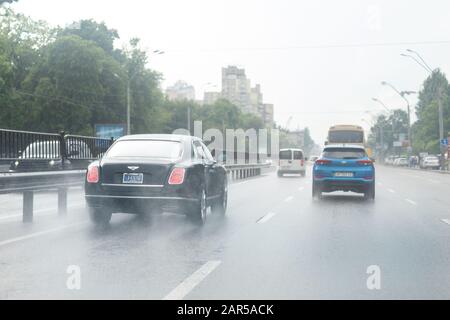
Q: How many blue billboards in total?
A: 1